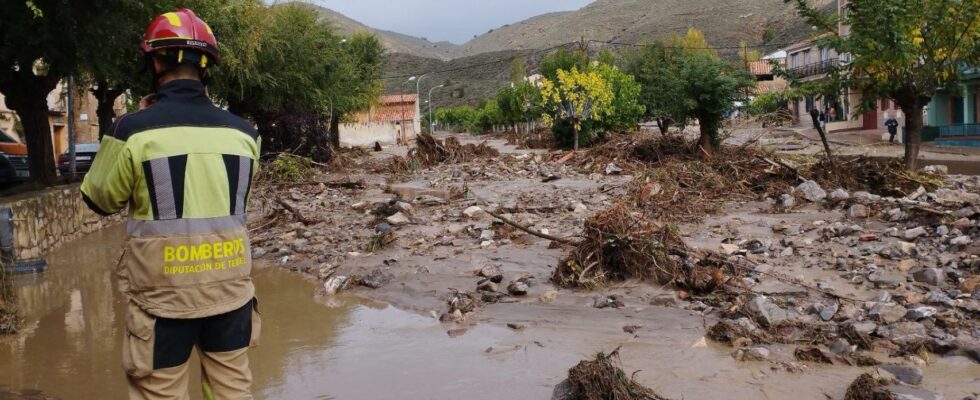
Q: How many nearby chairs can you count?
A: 0